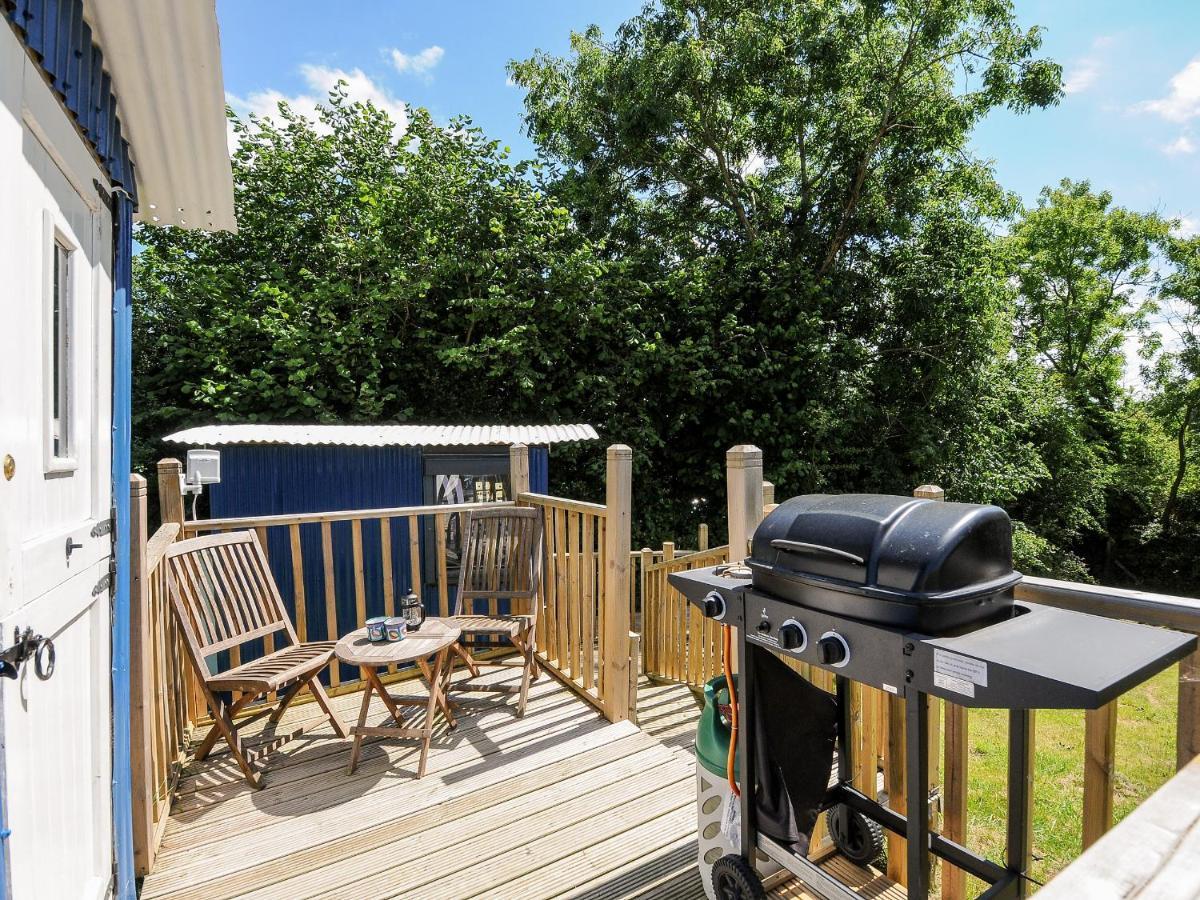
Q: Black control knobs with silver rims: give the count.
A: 3